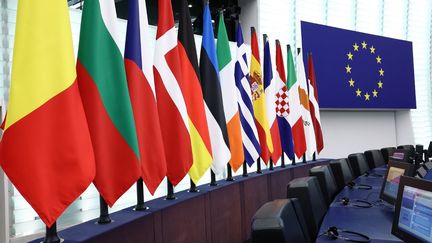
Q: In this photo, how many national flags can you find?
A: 14